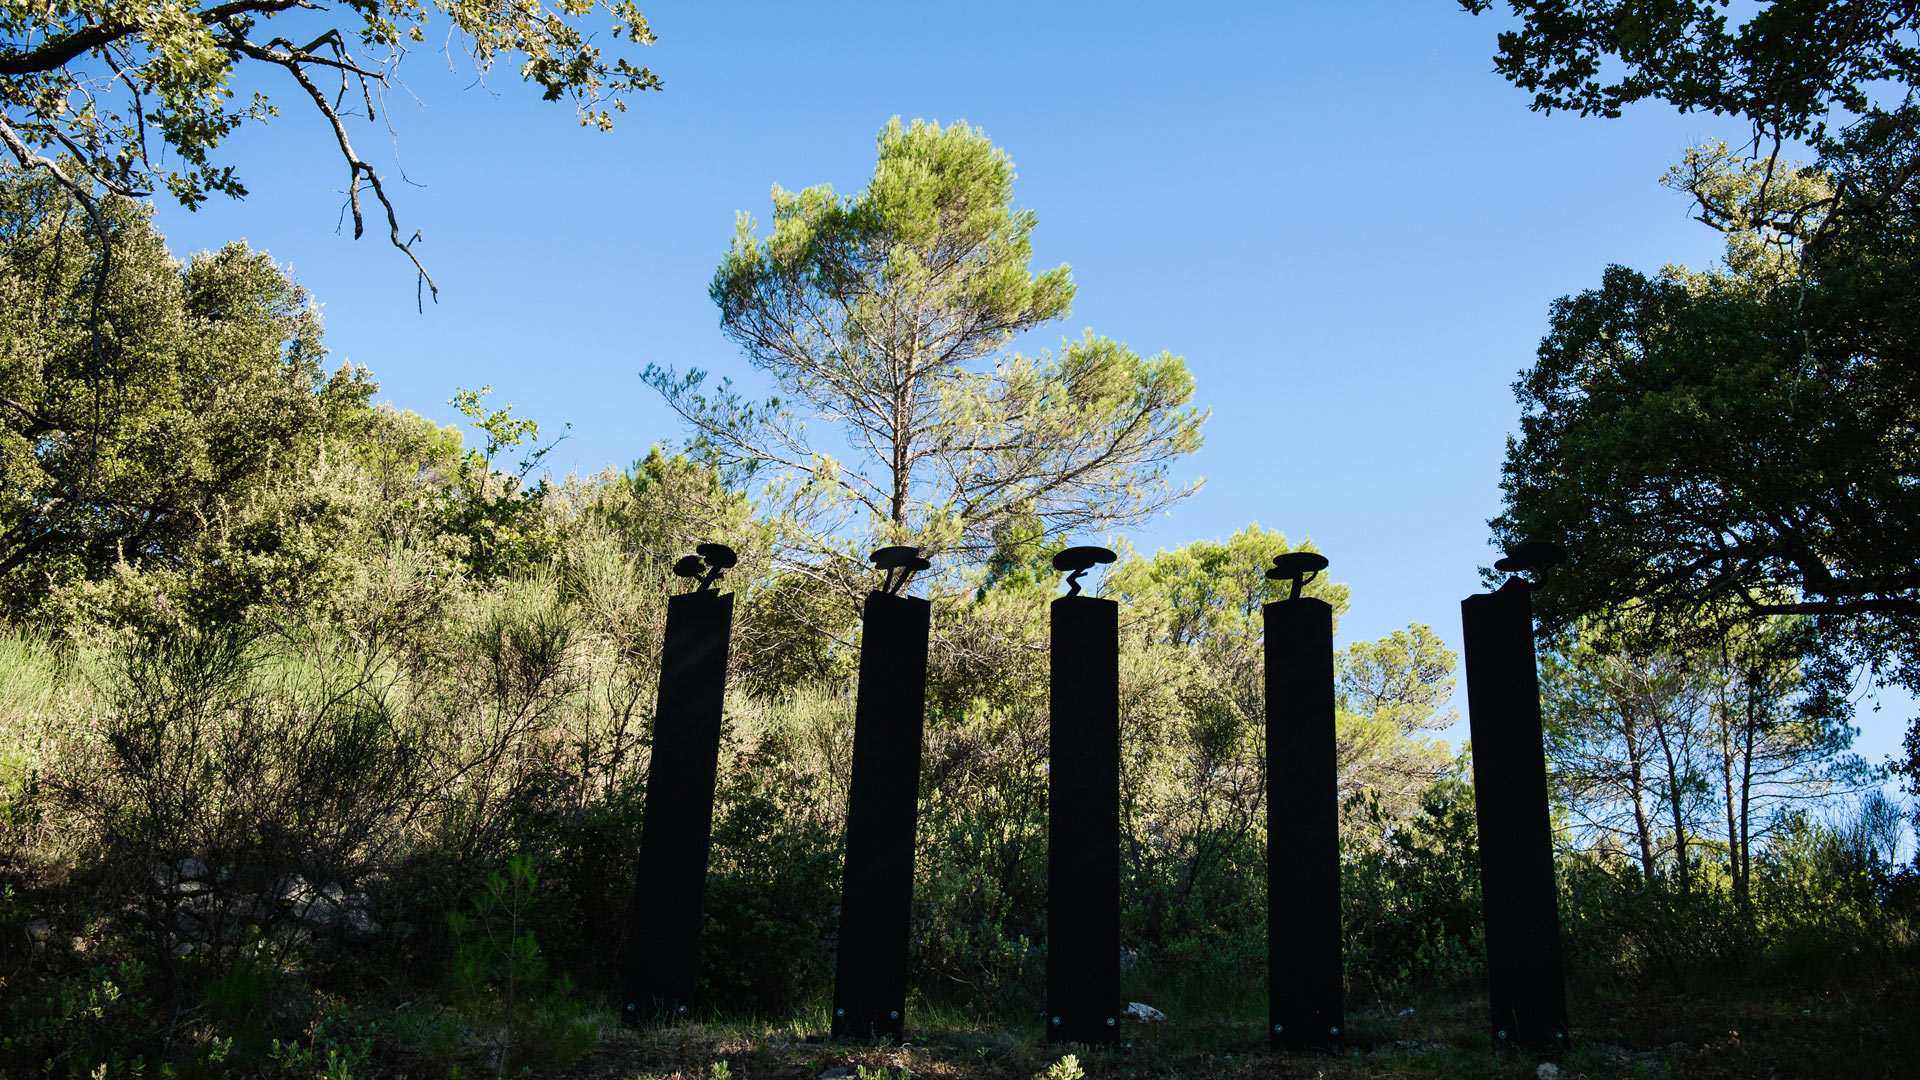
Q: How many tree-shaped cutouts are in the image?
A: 5